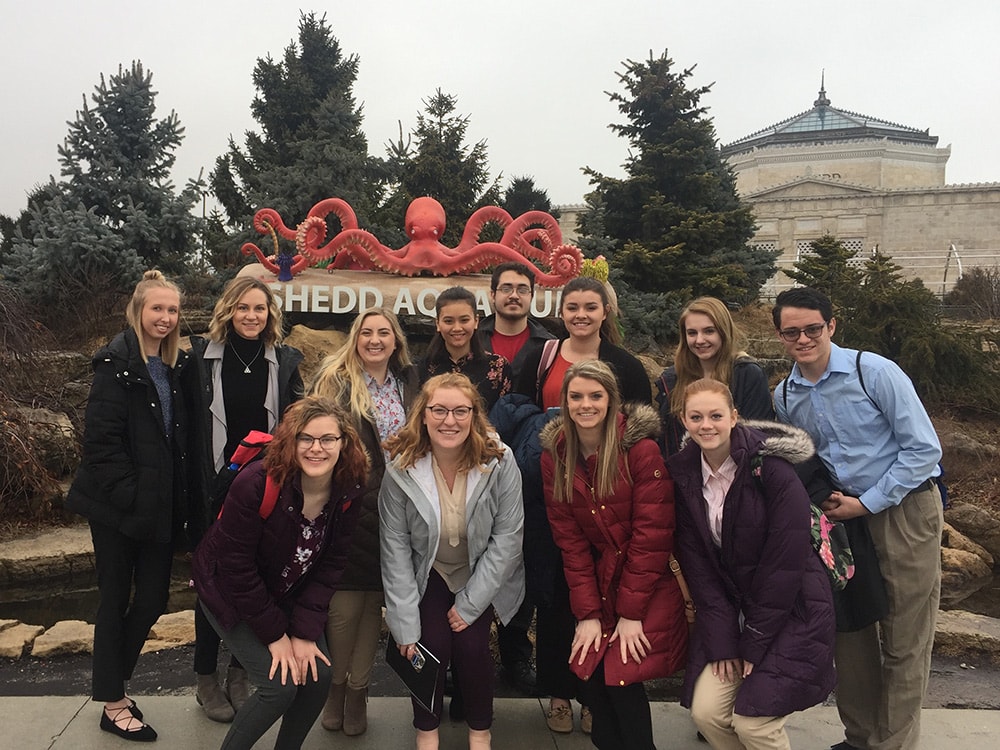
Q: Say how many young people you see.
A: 12